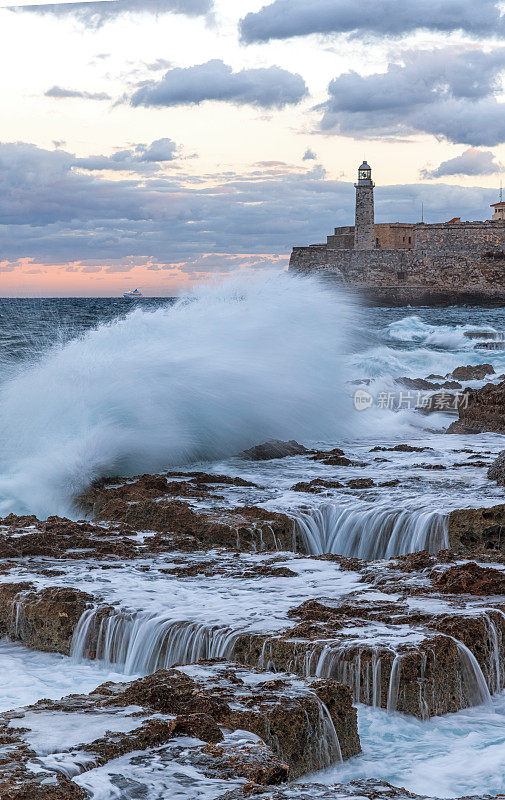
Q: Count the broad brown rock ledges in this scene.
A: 3